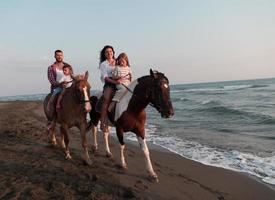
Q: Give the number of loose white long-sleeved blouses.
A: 1